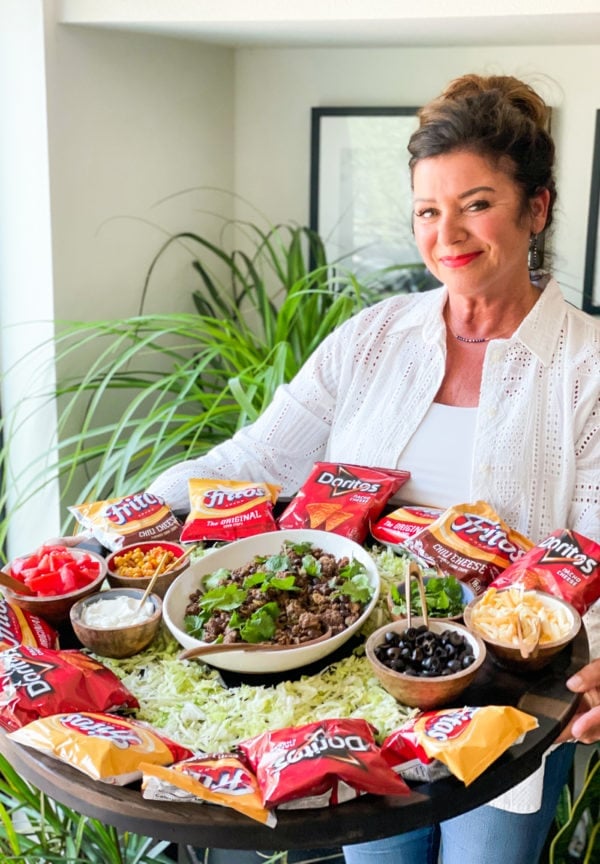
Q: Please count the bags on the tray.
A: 12